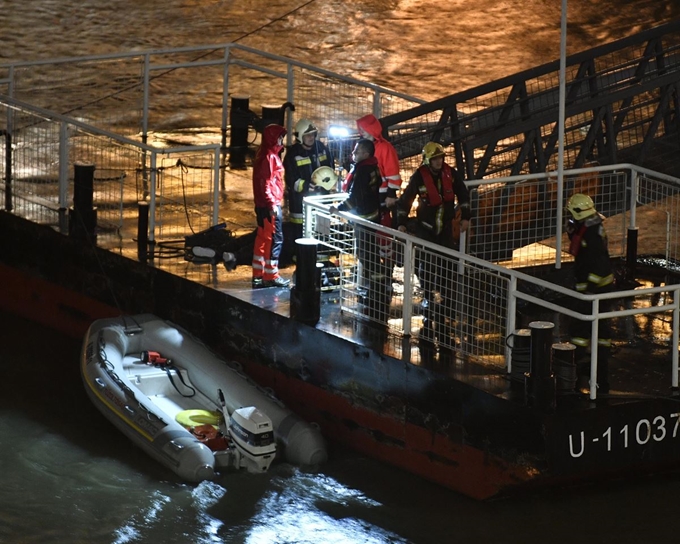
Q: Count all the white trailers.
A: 0